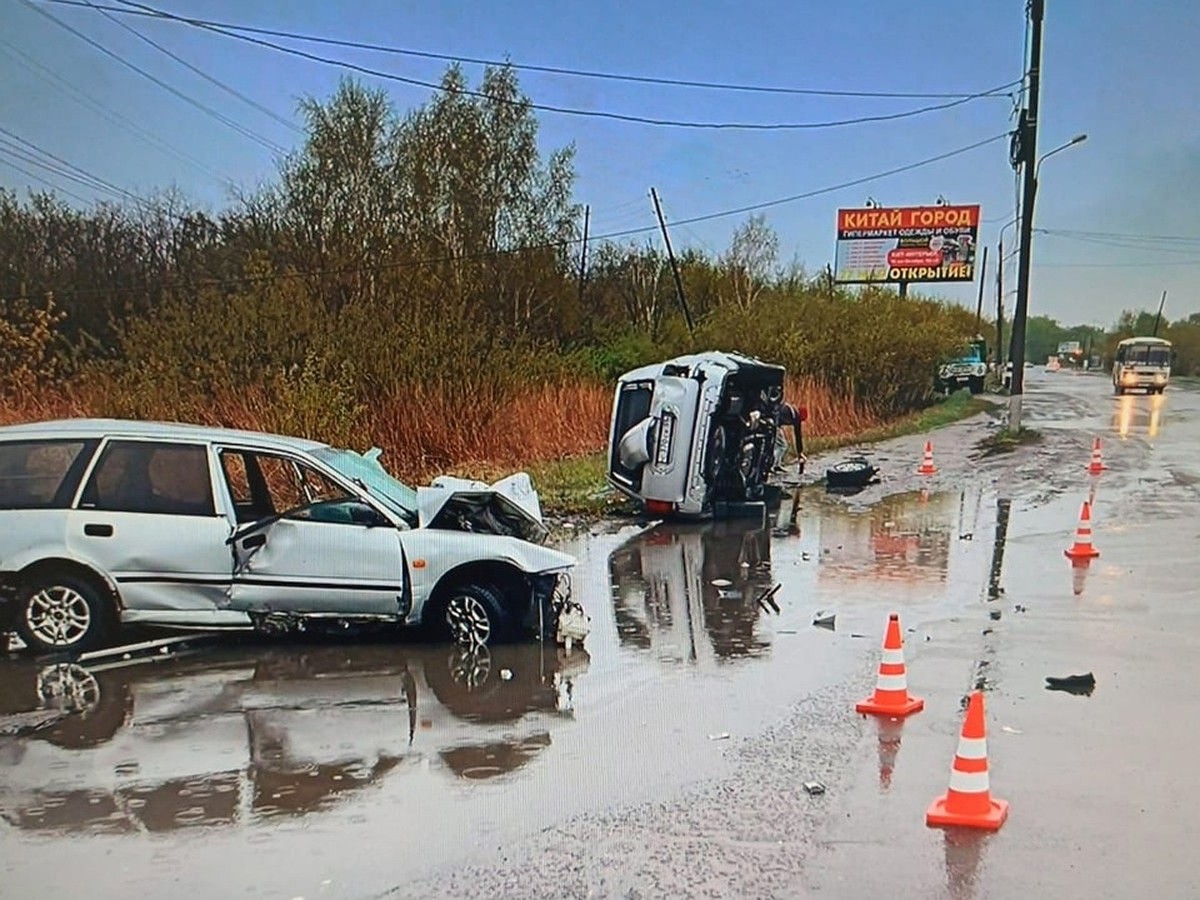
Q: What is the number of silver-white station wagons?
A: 1